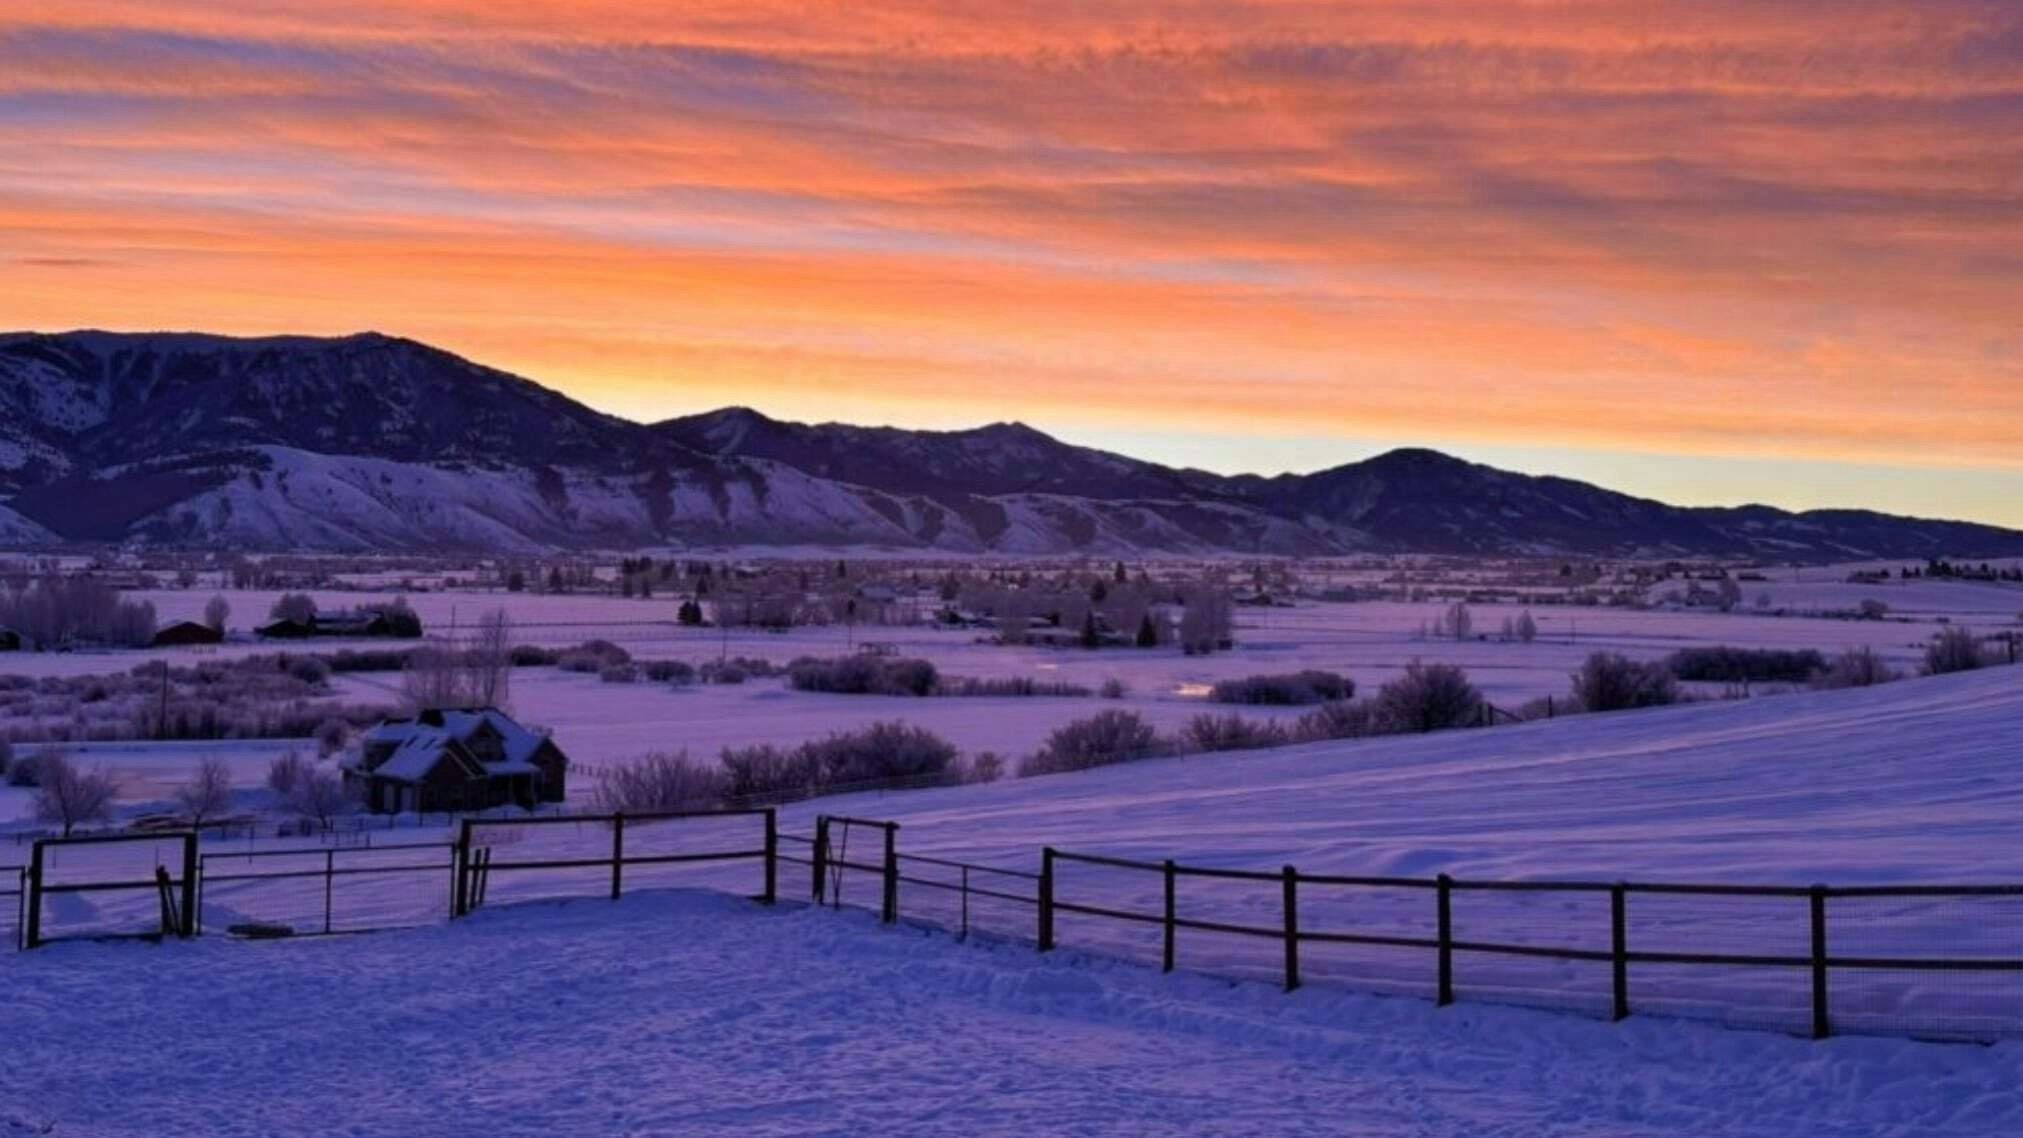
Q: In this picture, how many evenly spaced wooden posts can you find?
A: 6